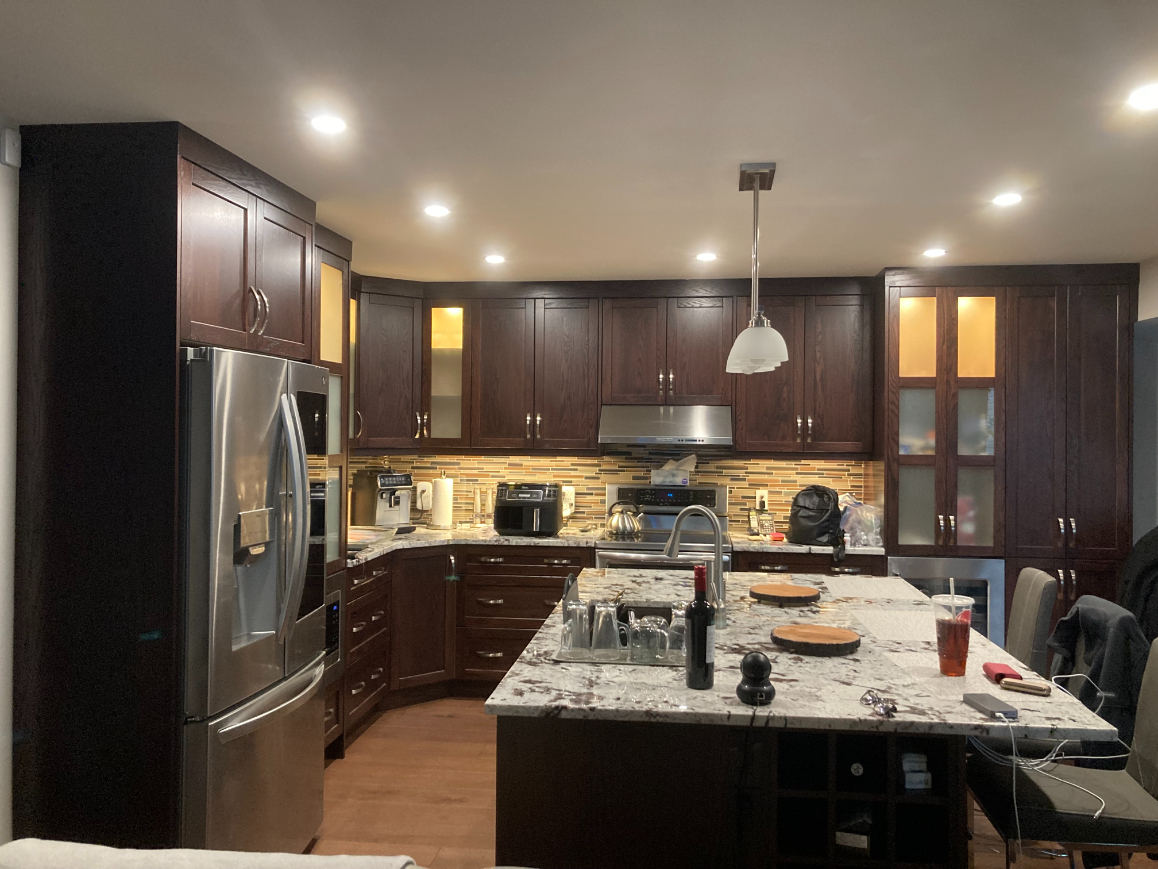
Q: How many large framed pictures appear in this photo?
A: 0